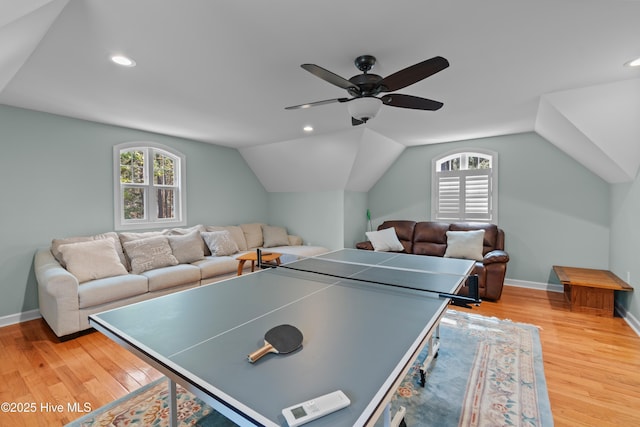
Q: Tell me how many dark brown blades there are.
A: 5